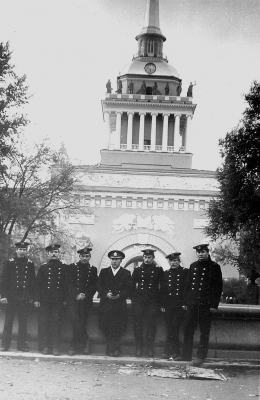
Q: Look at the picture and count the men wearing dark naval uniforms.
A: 7